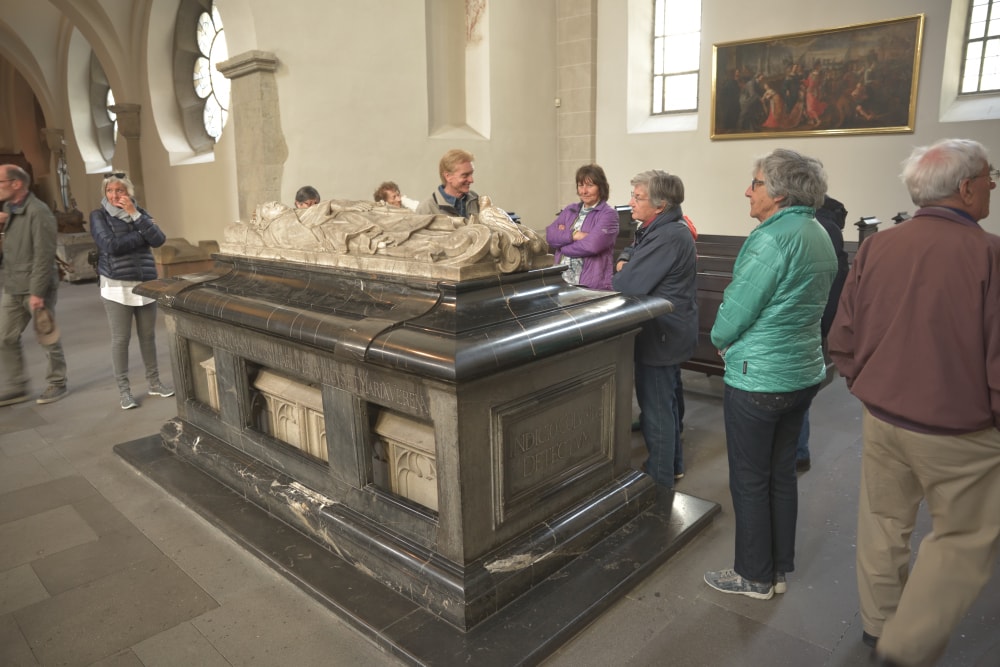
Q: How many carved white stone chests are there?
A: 3